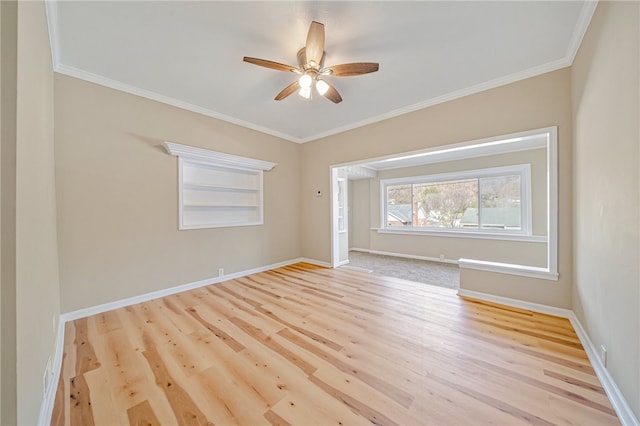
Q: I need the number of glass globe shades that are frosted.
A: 3